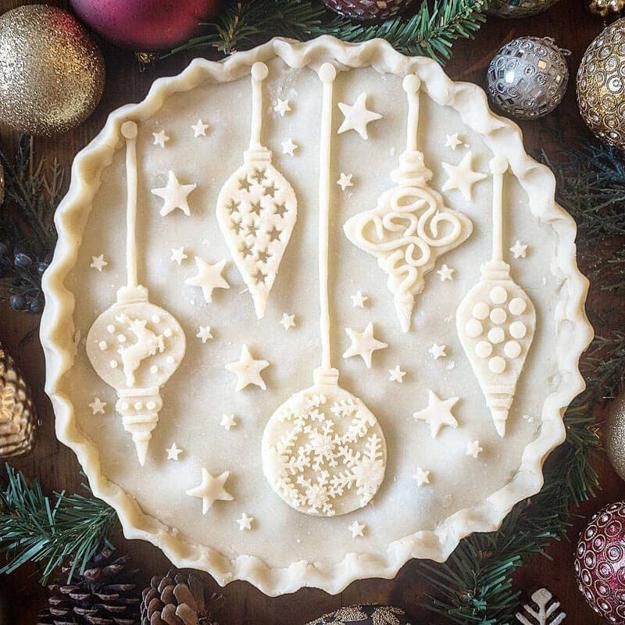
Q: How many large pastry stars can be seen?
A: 8